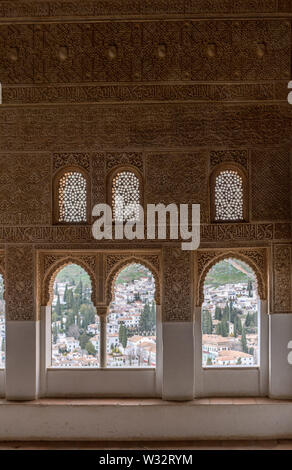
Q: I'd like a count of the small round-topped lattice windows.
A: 3